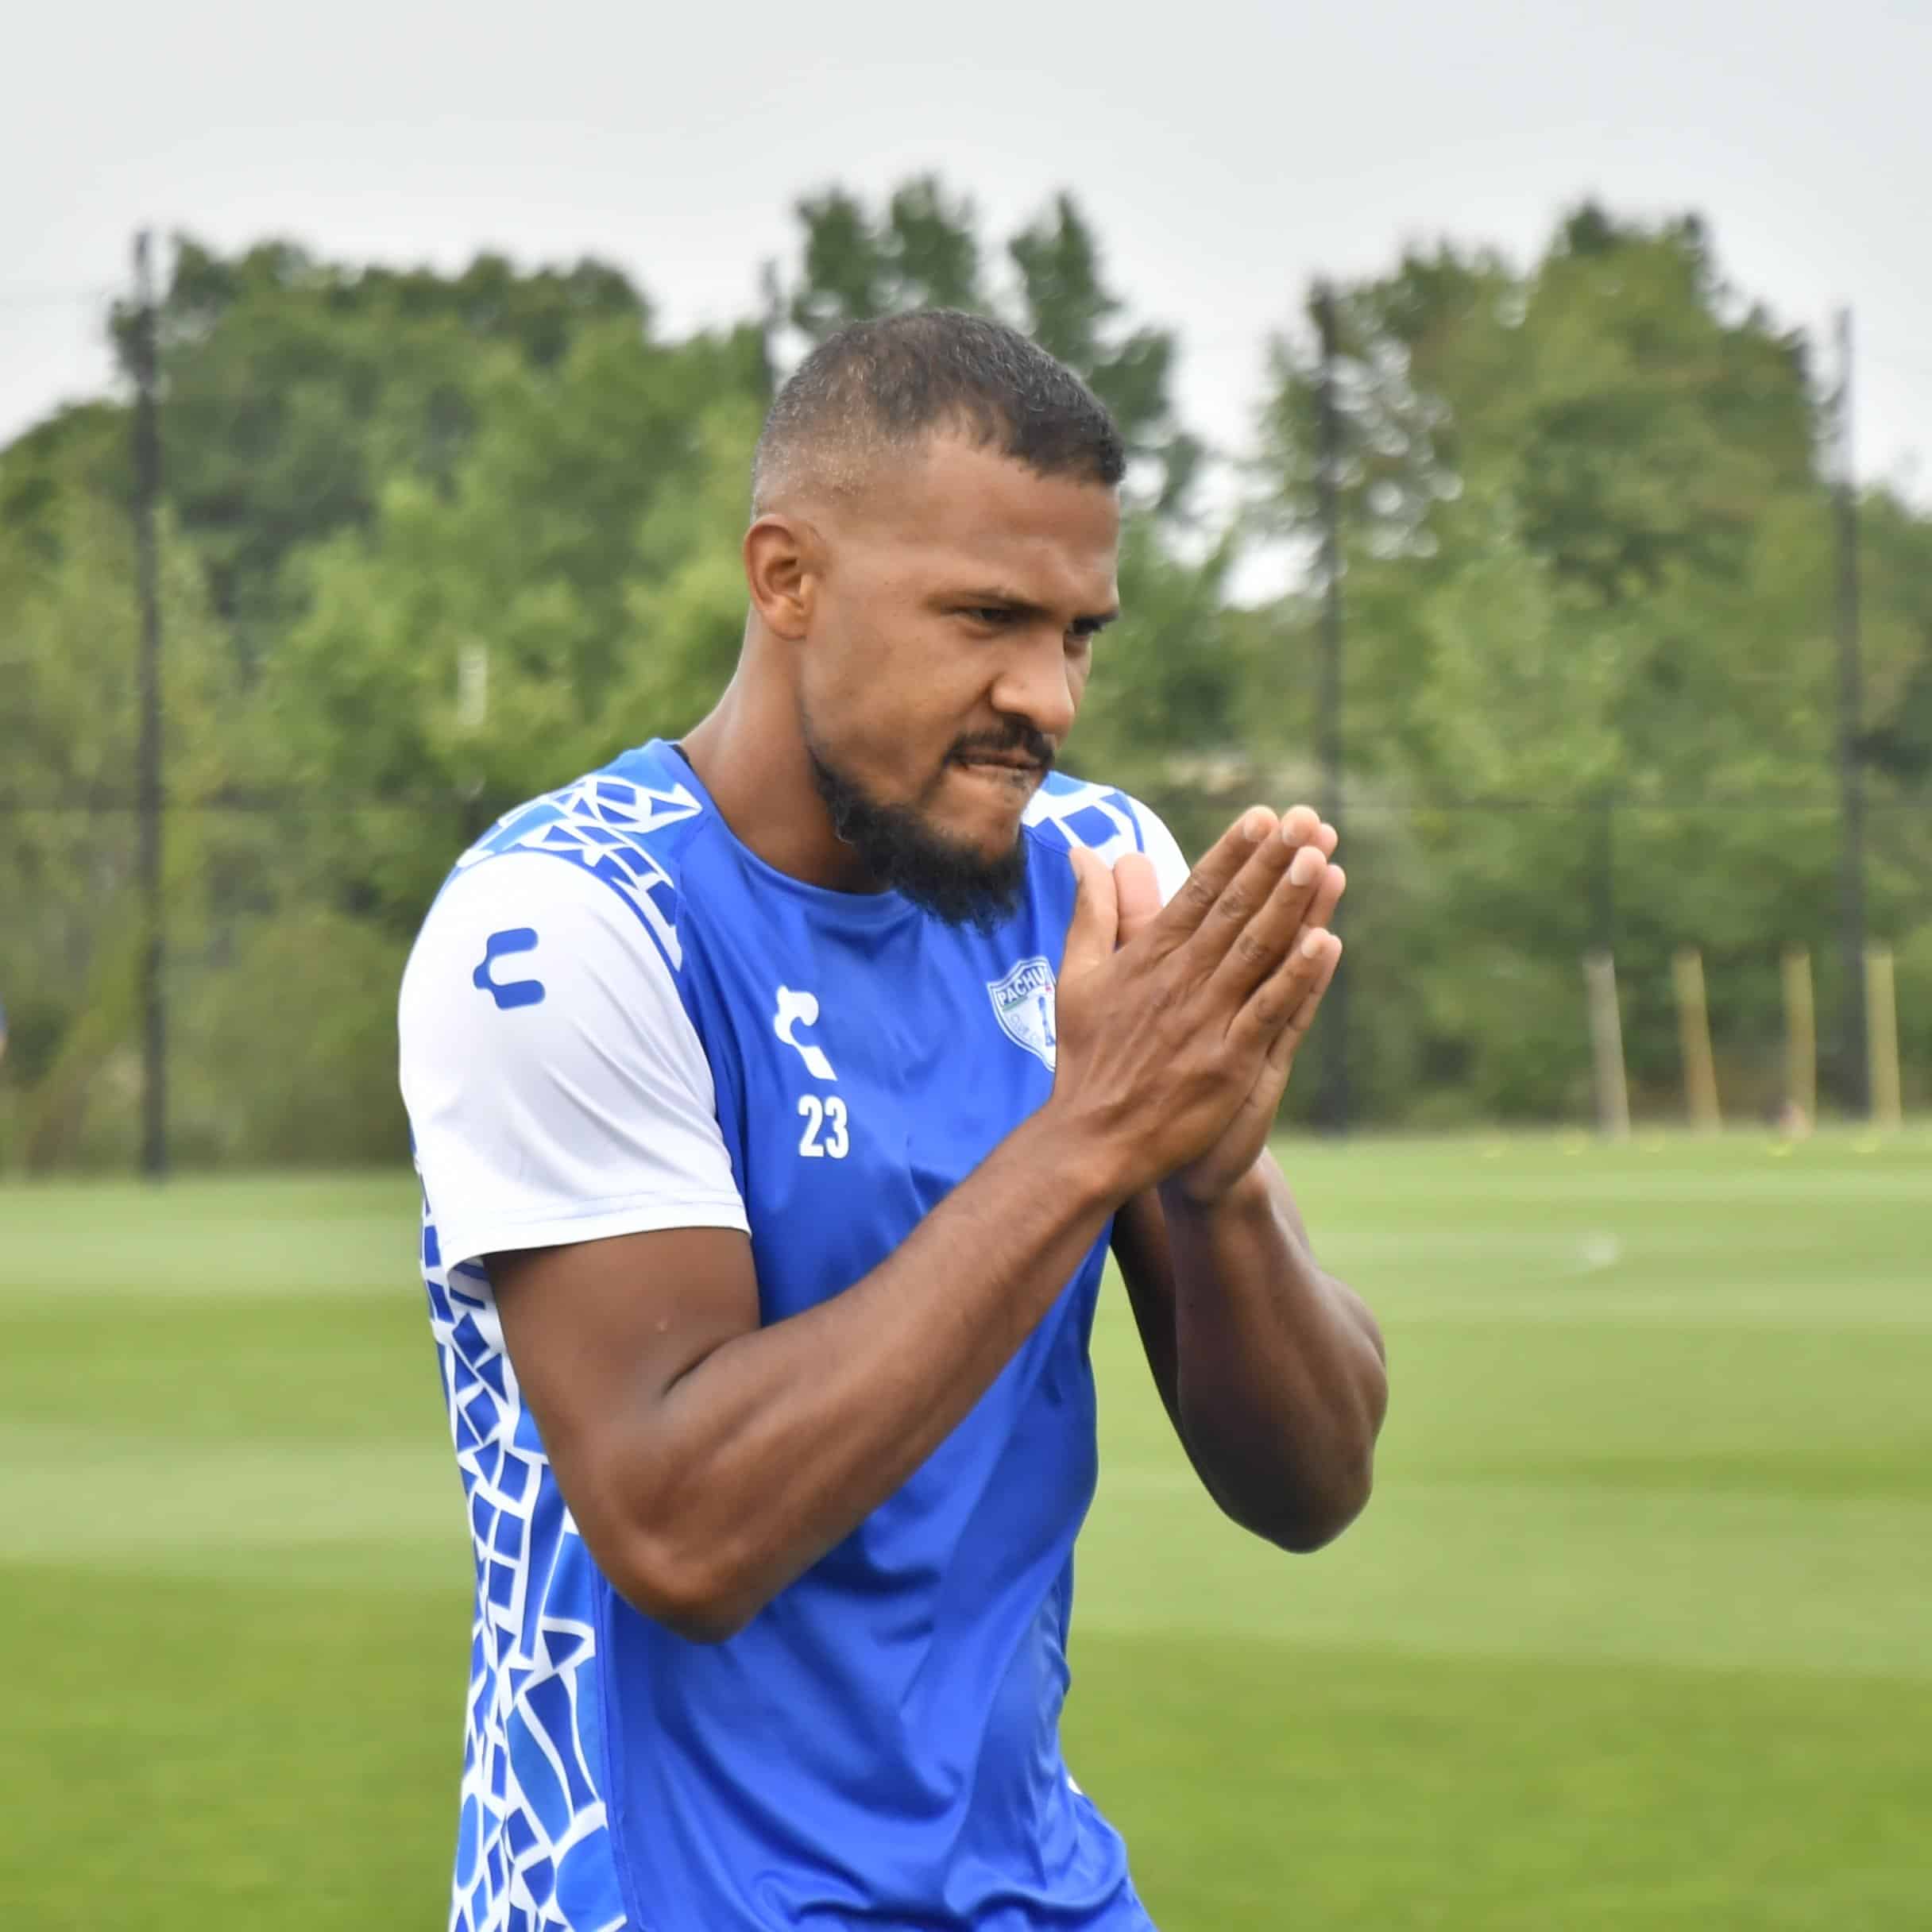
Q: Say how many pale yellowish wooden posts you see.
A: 4